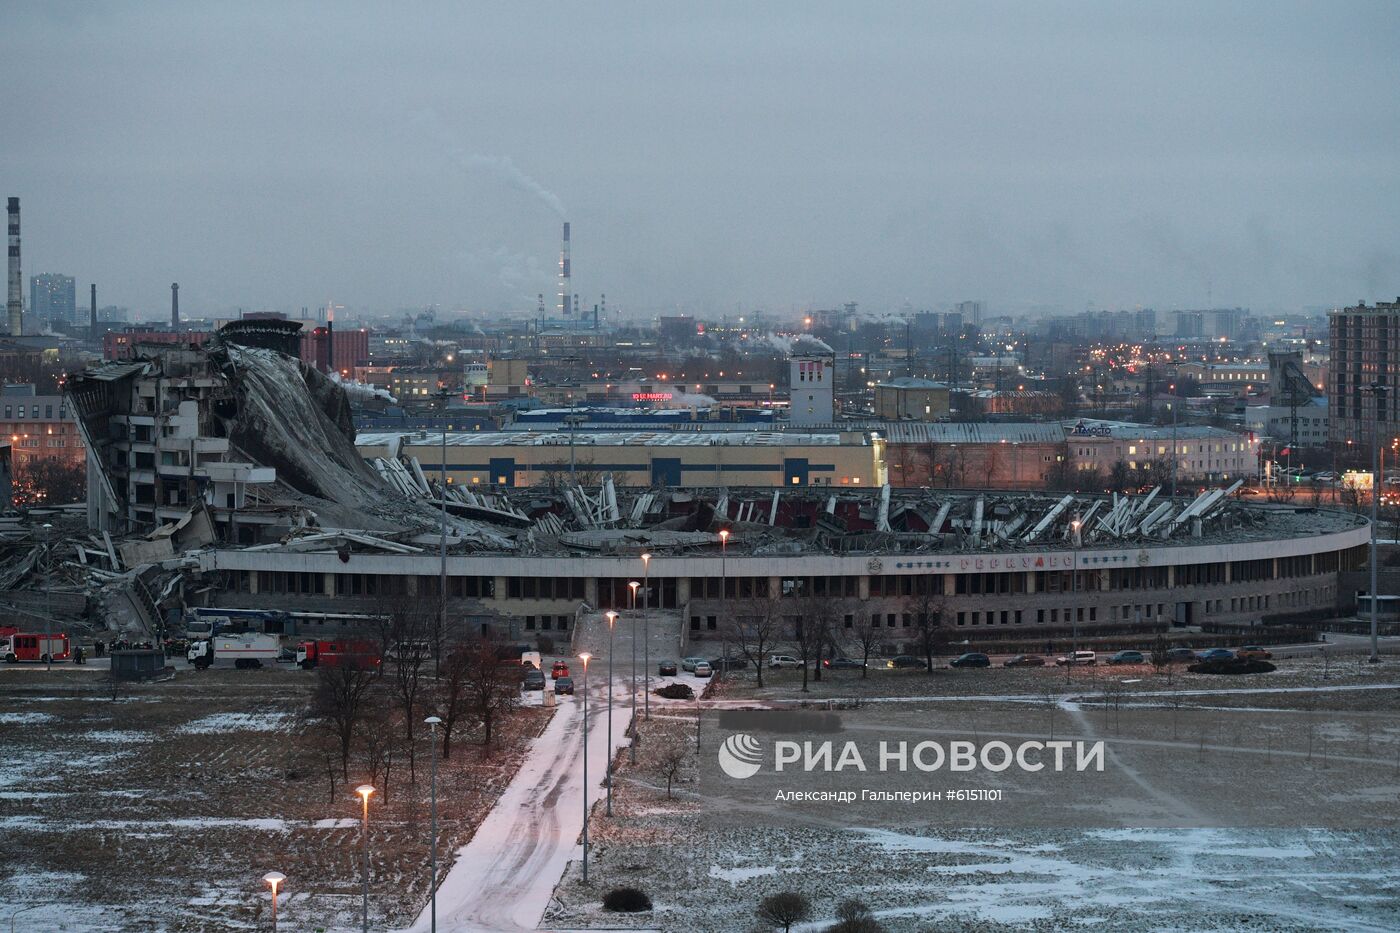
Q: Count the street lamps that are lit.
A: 8